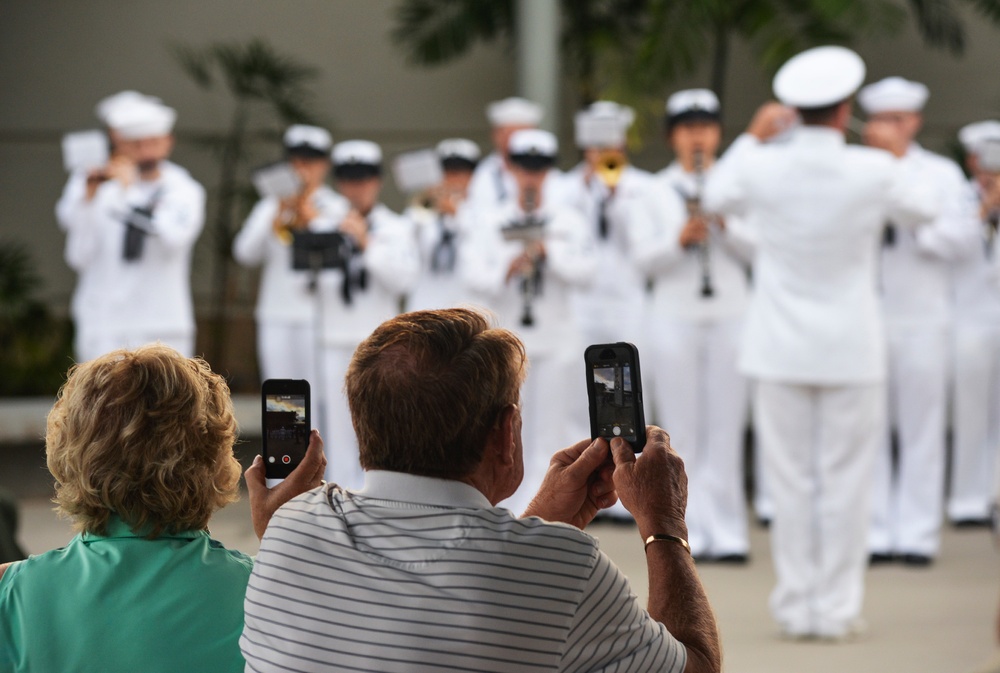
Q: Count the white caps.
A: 11